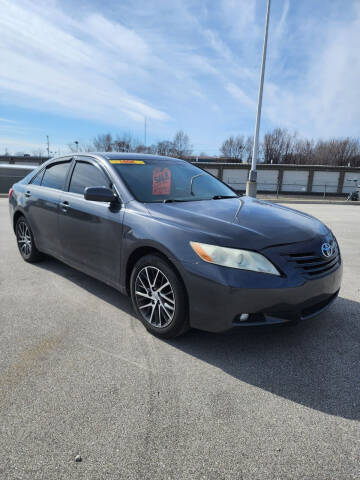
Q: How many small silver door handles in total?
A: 2